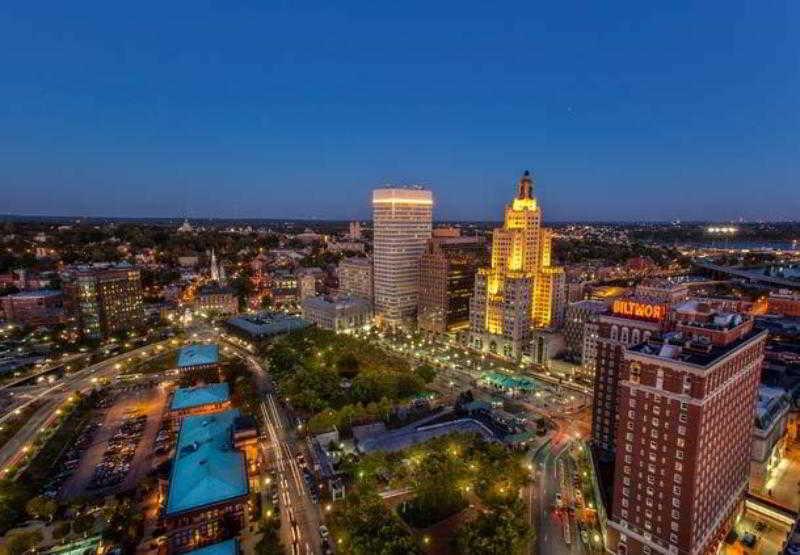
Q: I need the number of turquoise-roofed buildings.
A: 4